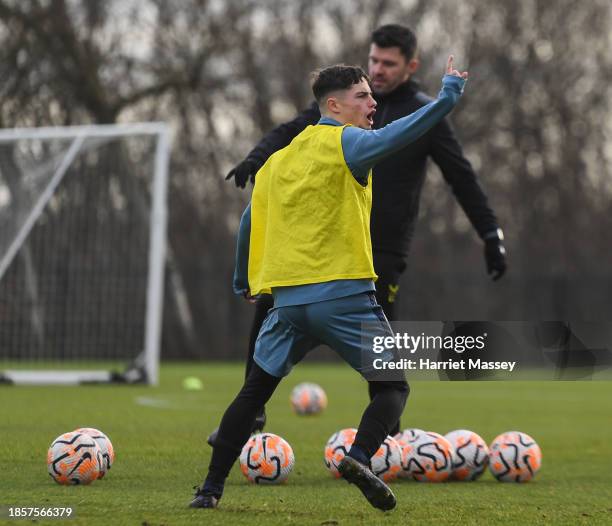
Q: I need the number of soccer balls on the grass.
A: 10